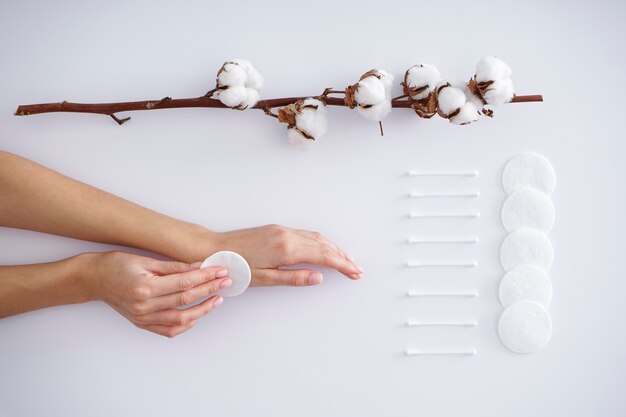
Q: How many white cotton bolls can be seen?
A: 6